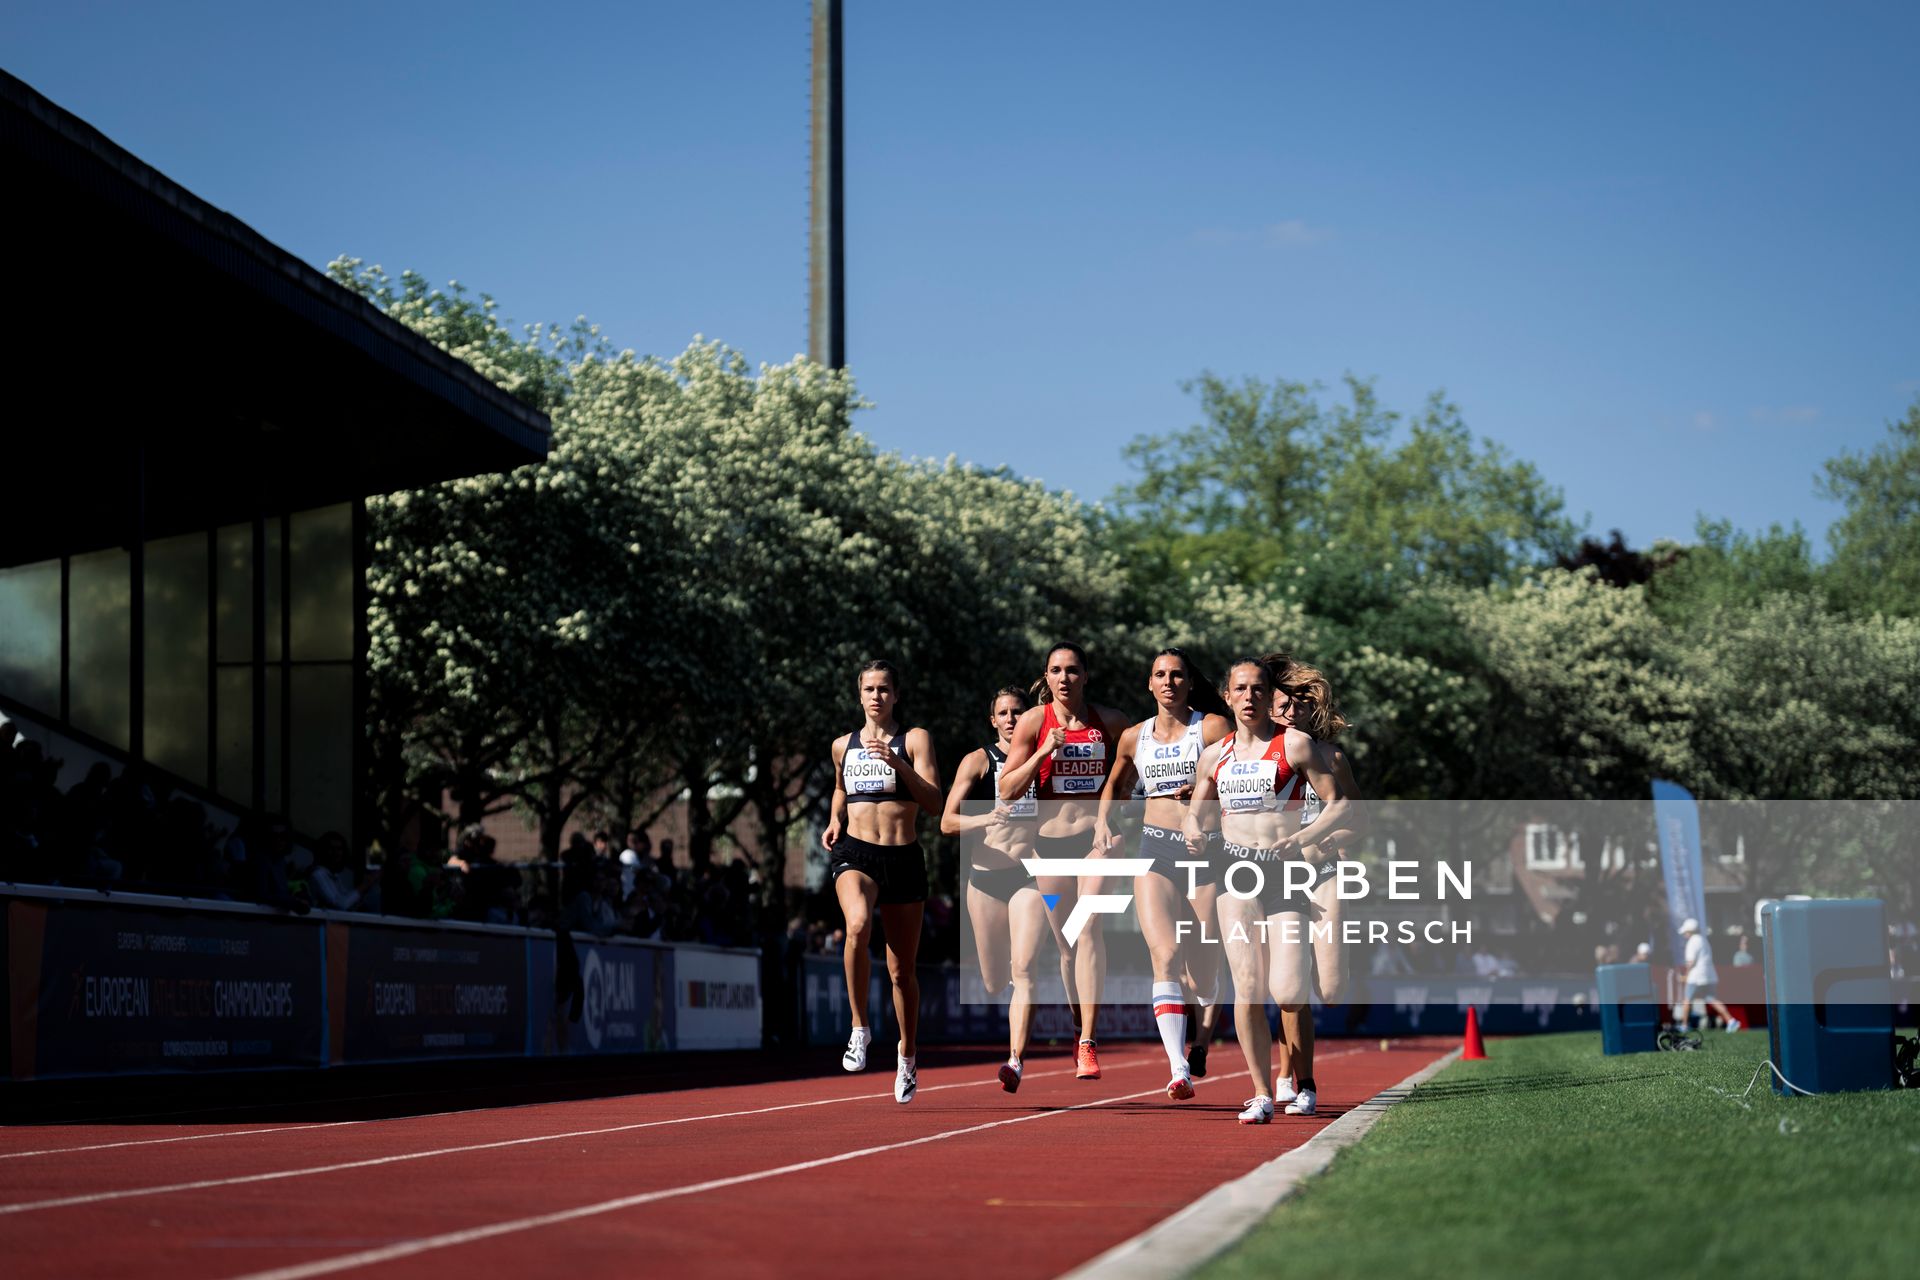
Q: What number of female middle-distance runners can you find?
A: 6